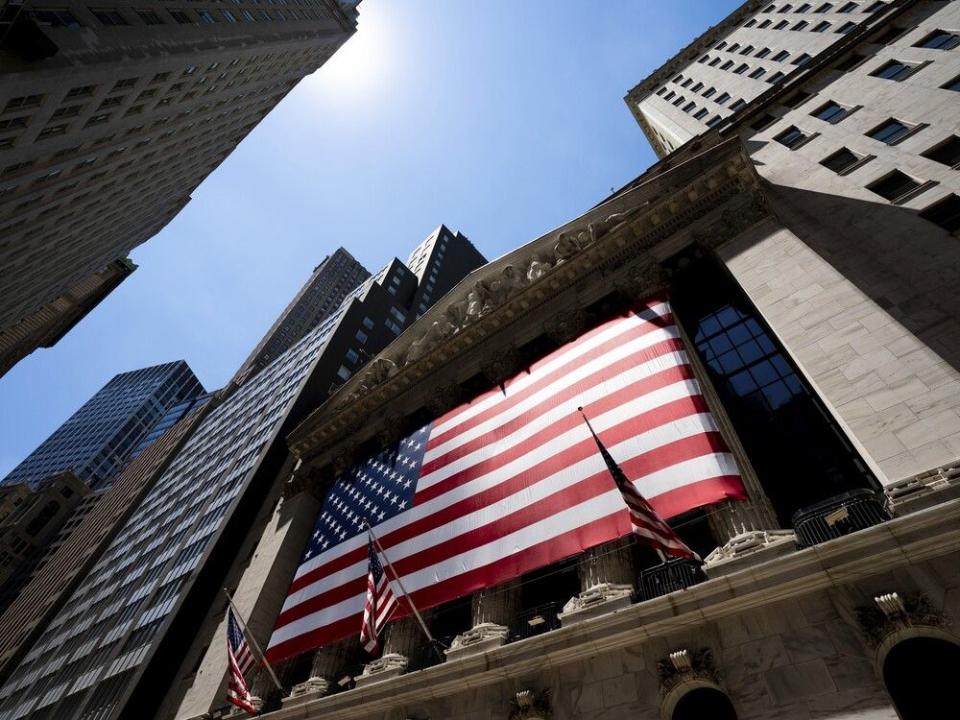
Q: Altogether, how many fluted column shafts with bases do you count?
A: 6